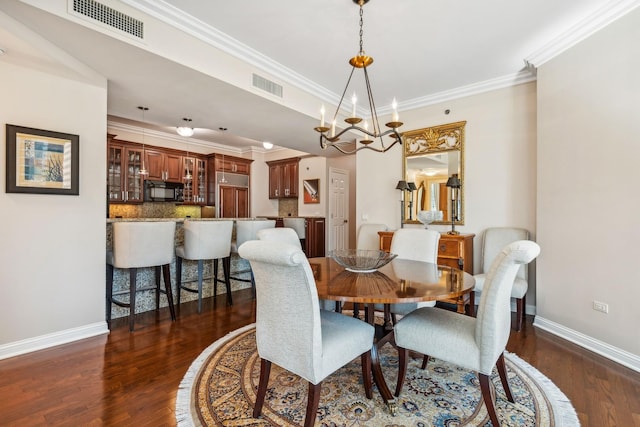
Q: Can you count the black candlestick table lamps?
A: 2